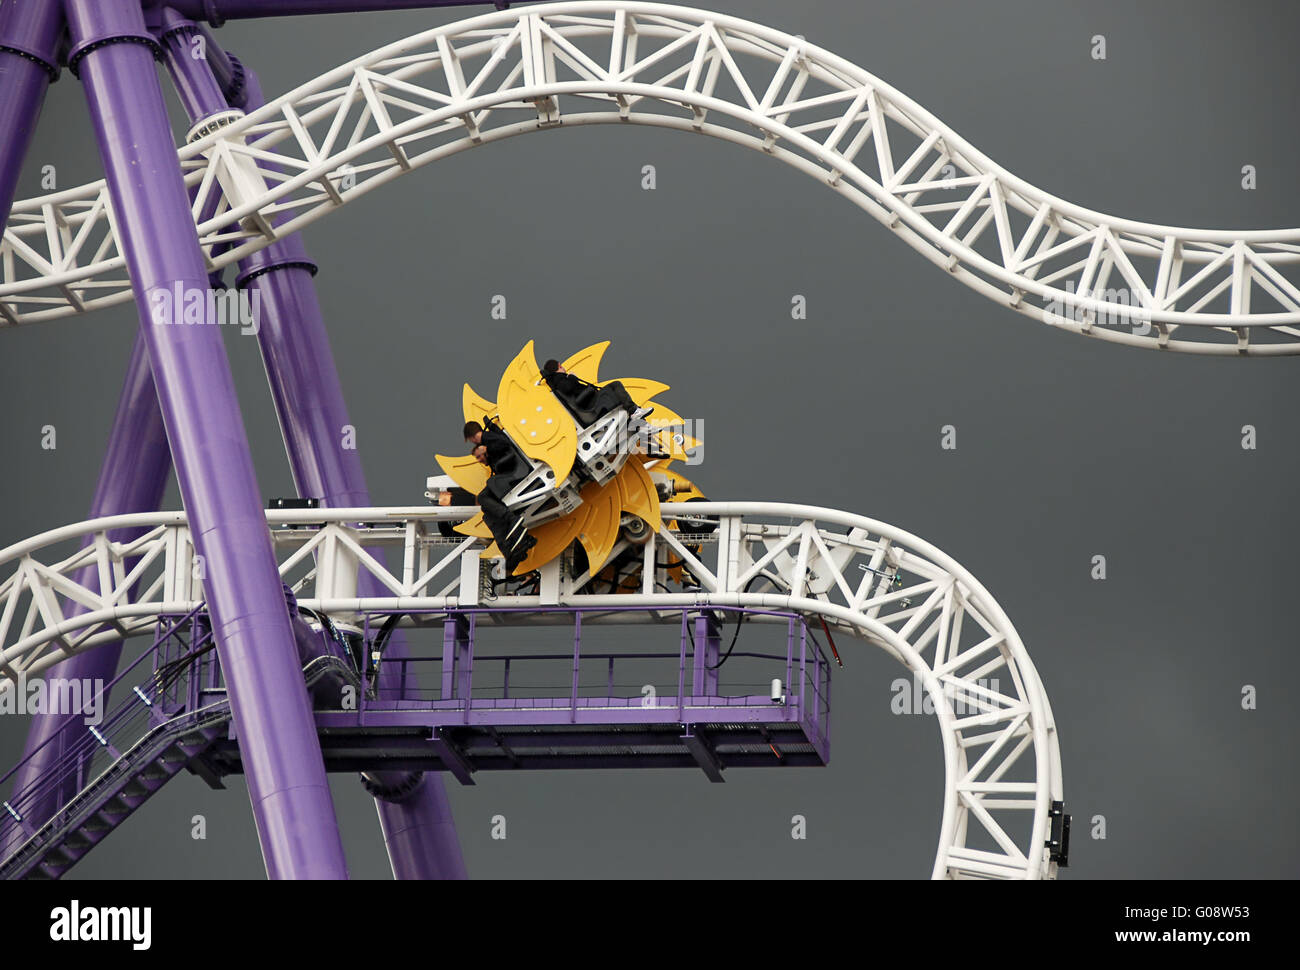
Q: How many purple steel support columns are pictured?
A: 4